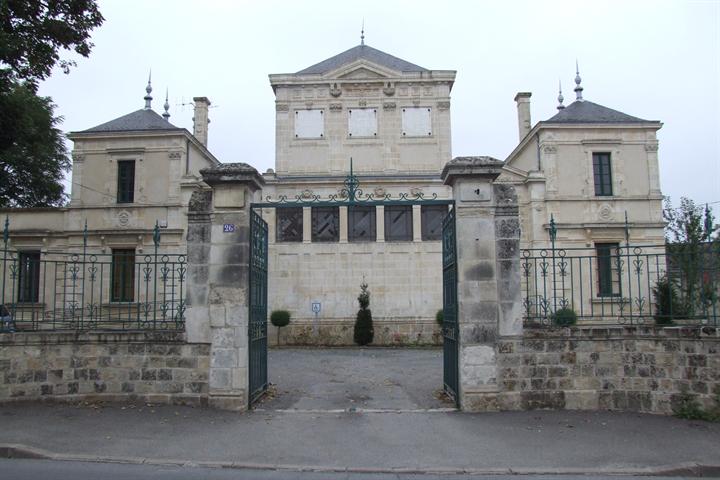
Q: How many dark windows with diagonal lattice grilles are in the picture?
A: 5